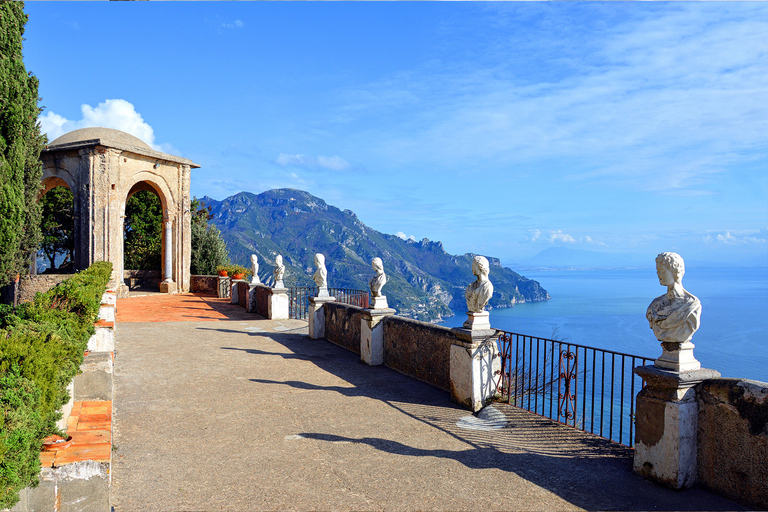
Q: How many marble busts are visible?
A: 6